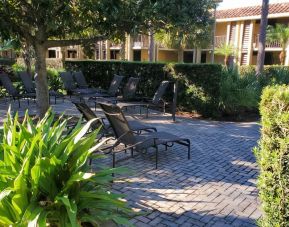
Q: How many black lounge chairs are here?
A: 9